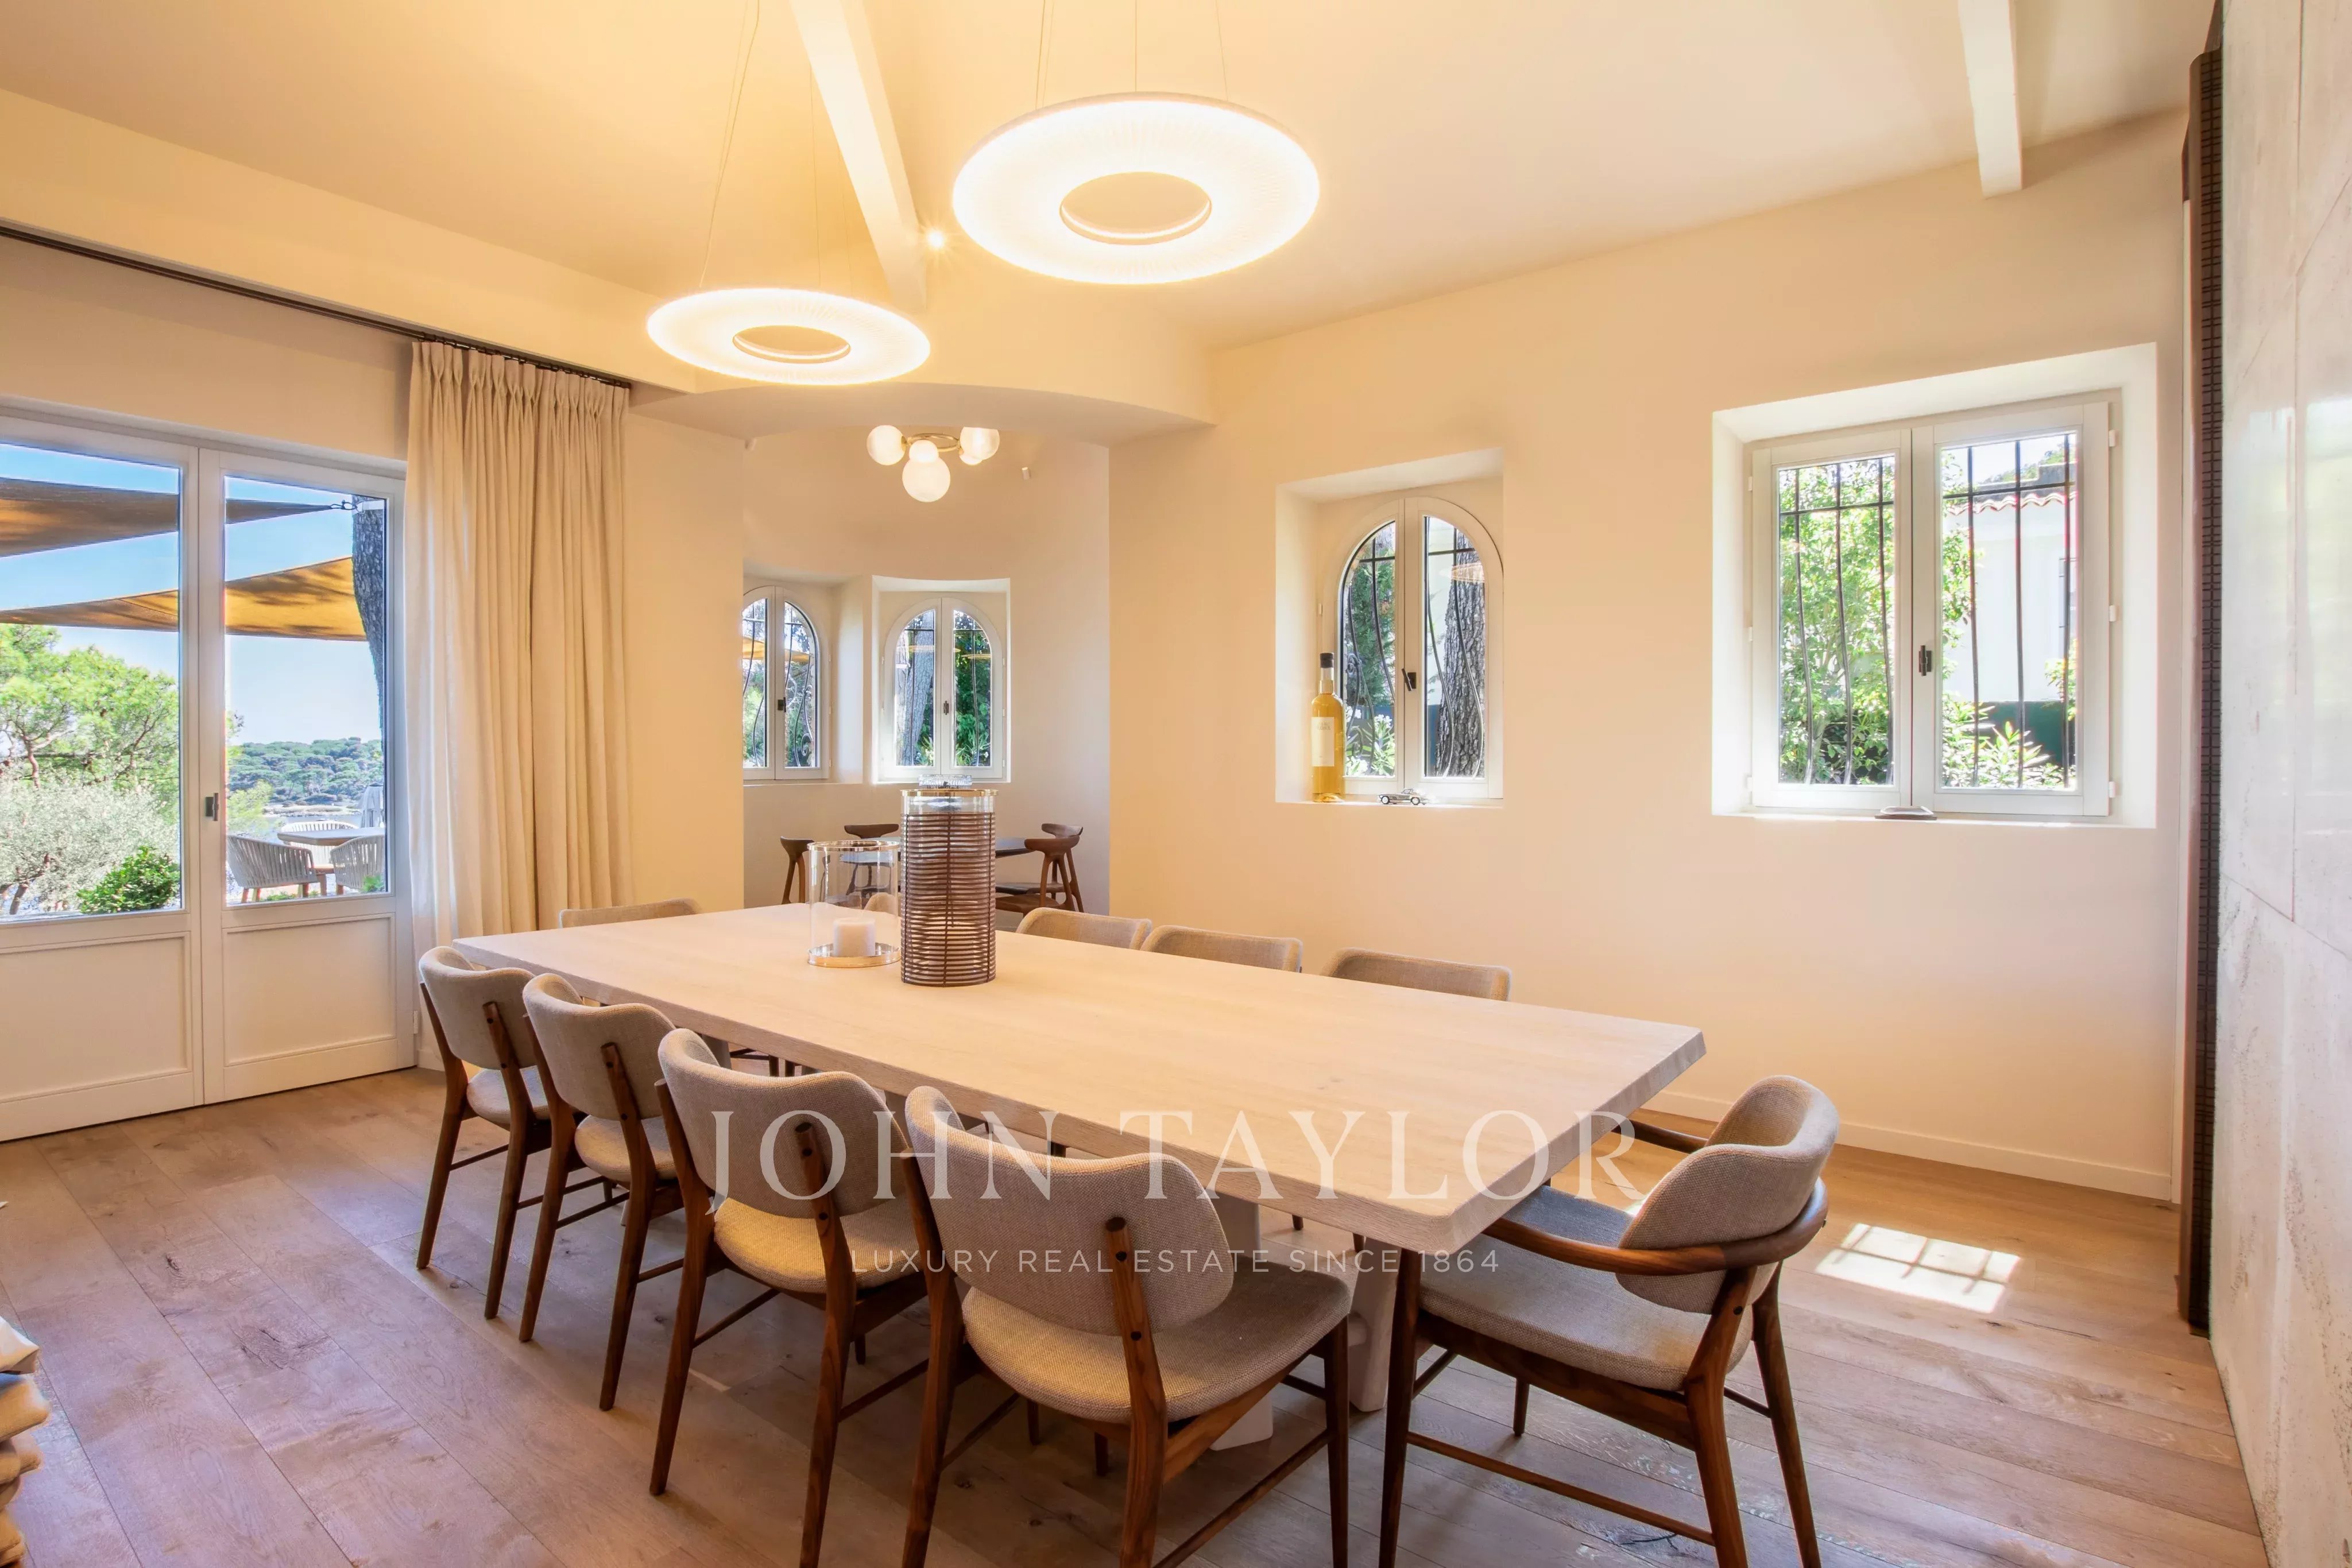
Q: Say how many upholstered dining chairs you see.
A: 10